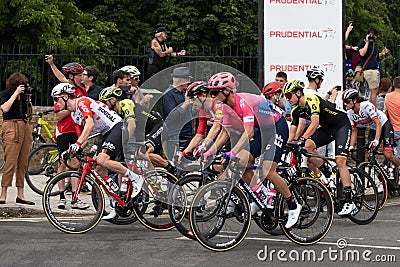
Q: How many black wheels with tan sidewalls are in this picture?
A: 5